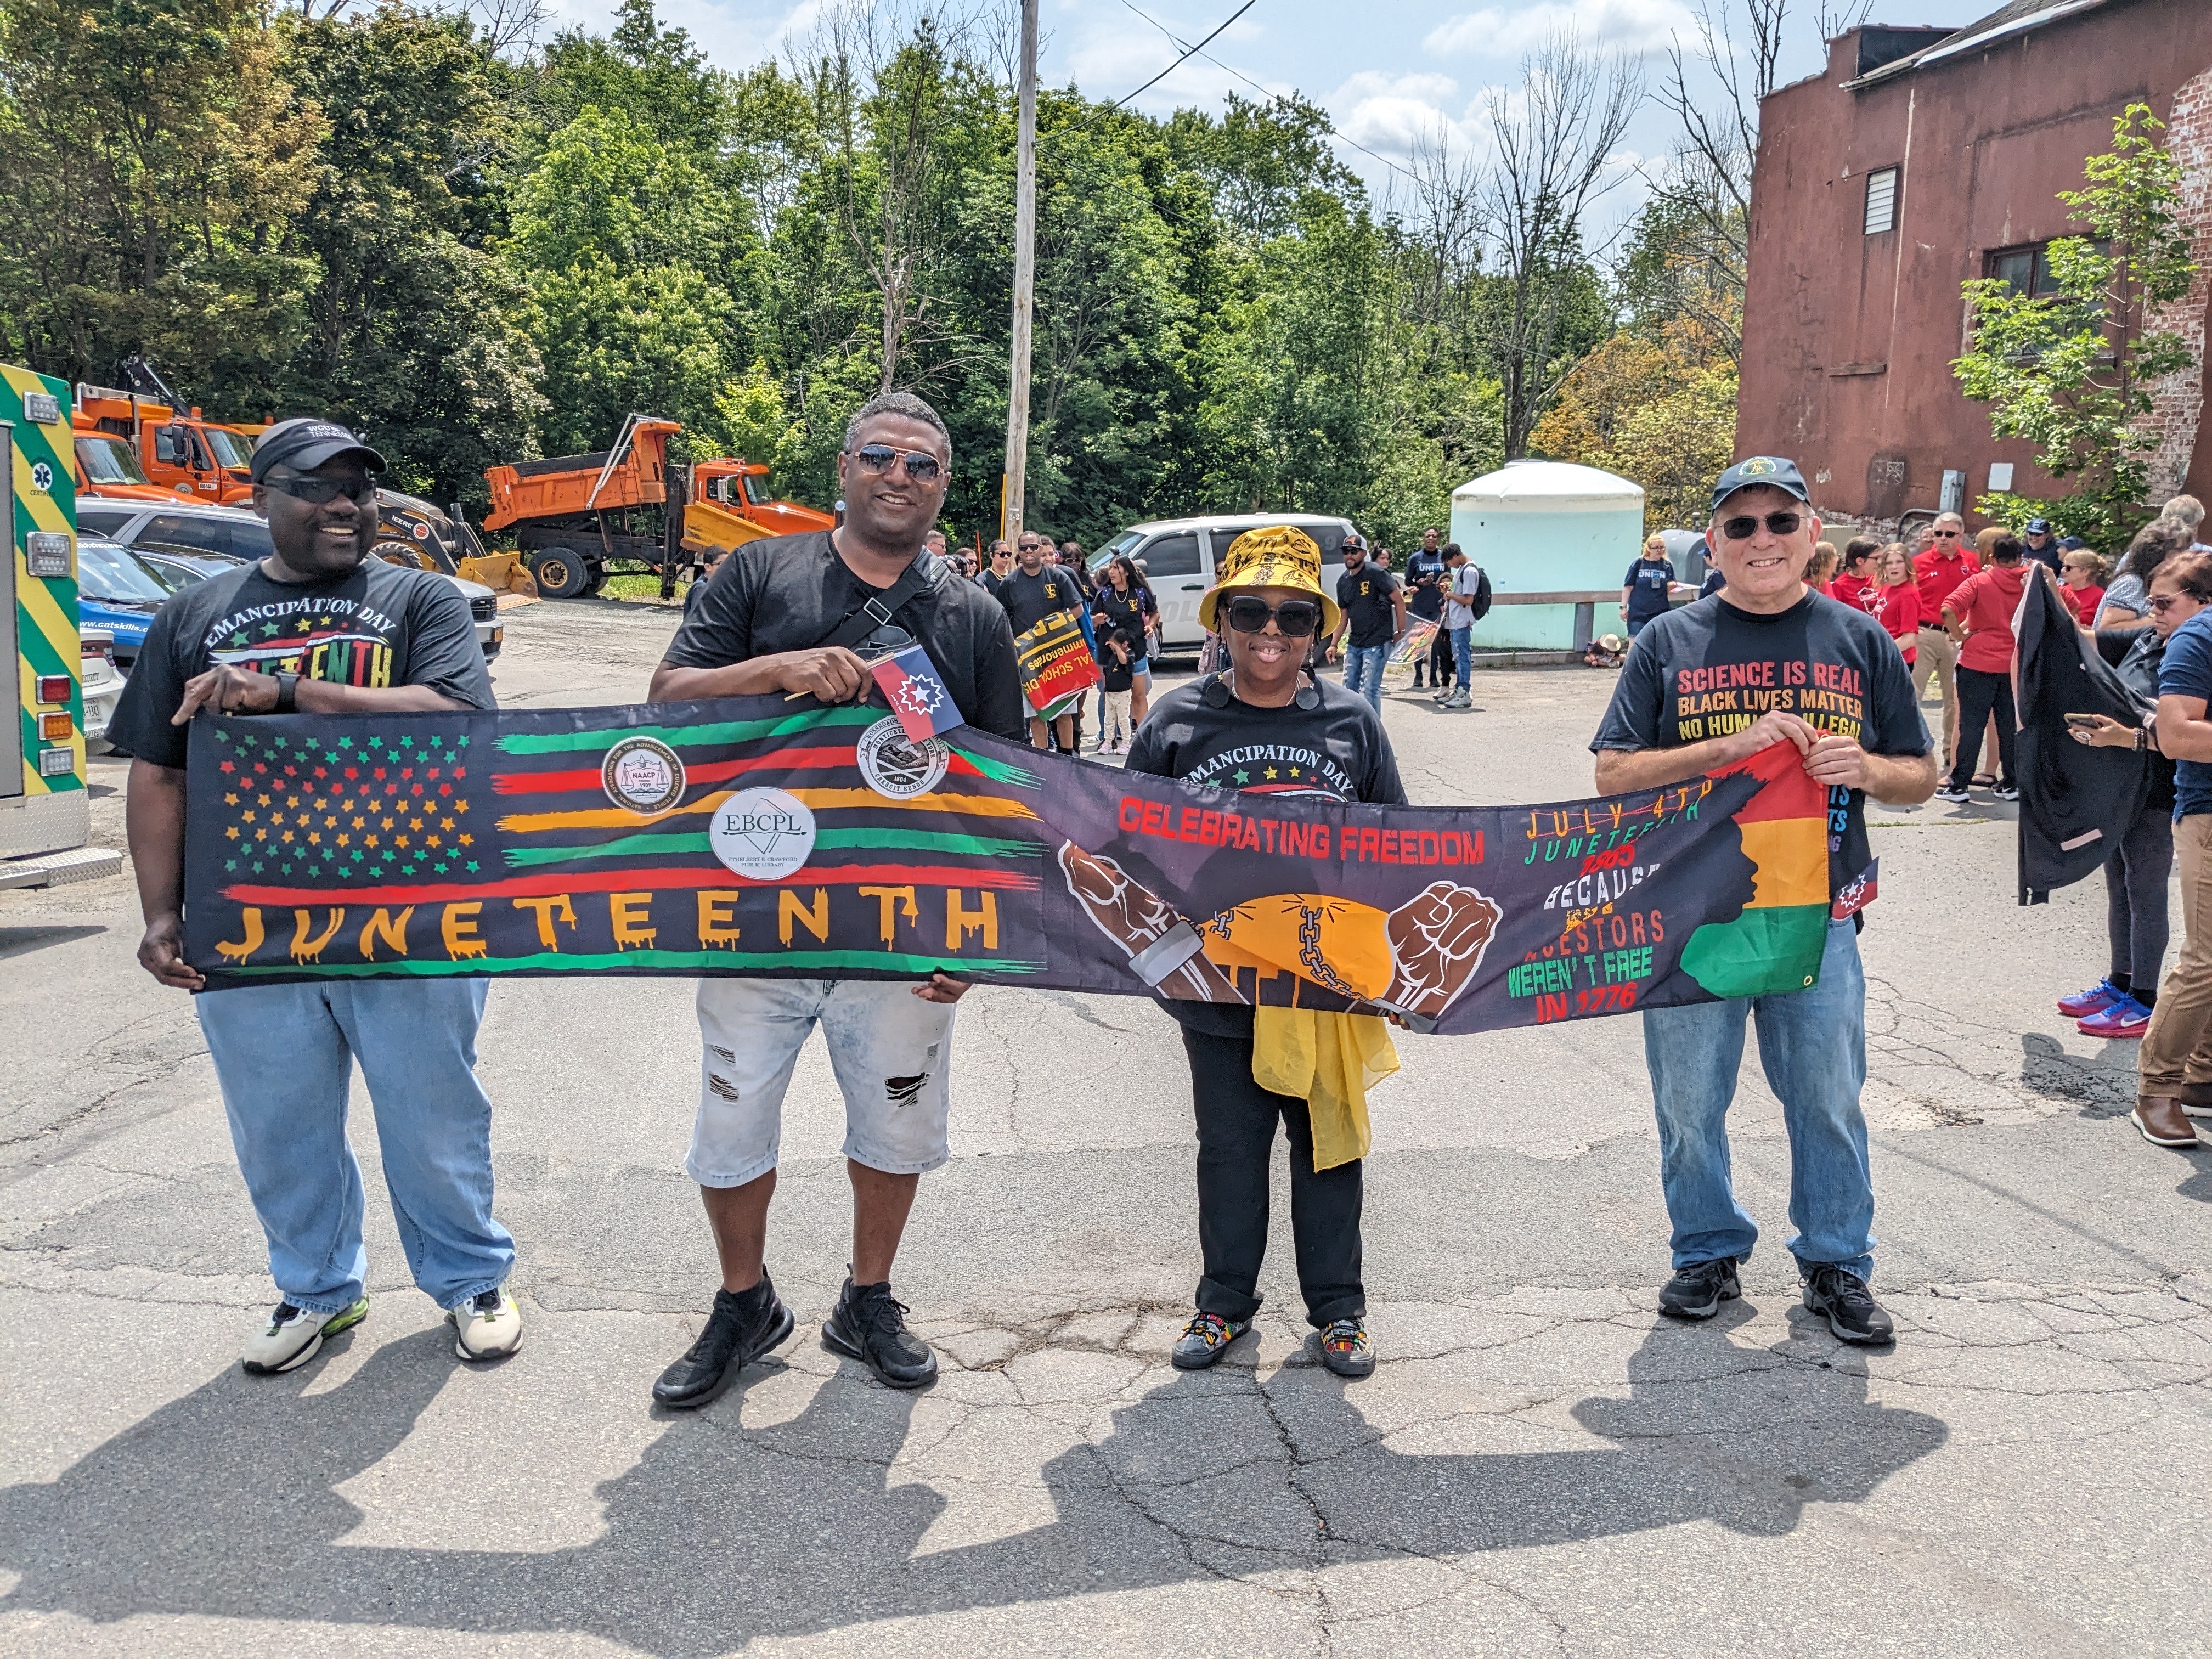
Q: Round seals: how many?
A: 3